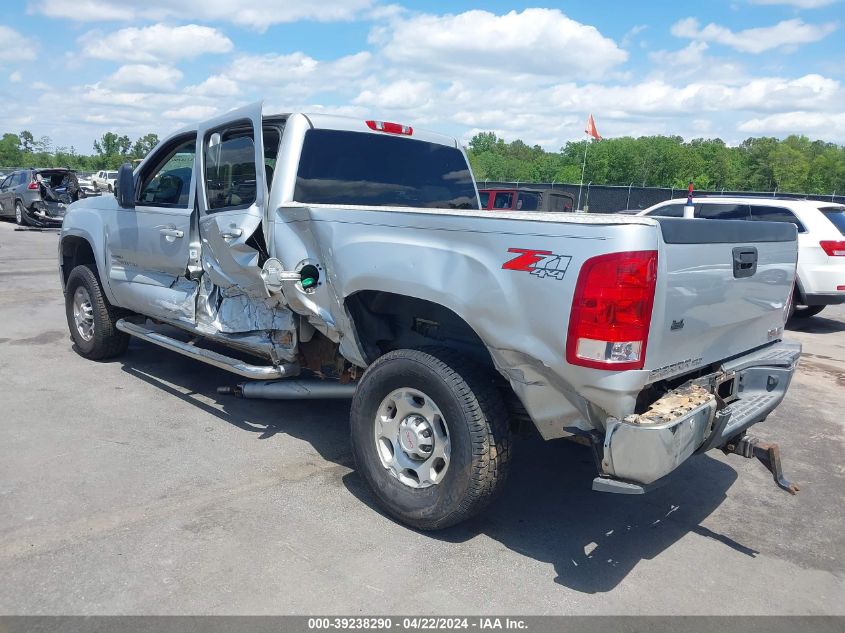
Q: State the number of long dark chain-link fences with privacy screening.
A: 1